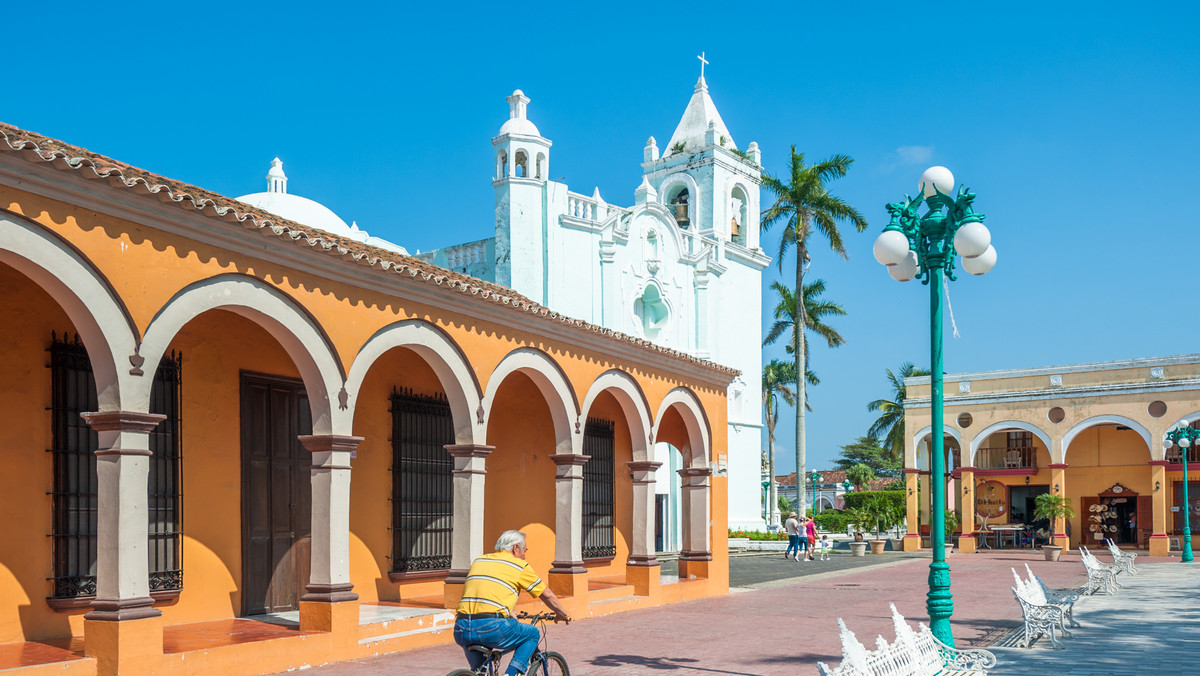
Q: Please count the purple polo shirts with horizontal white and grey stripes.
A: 0